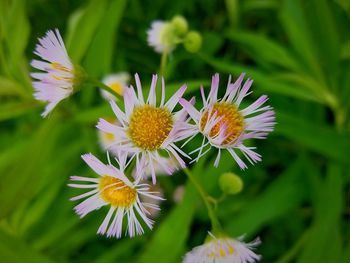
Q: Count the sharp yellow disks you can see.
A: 3